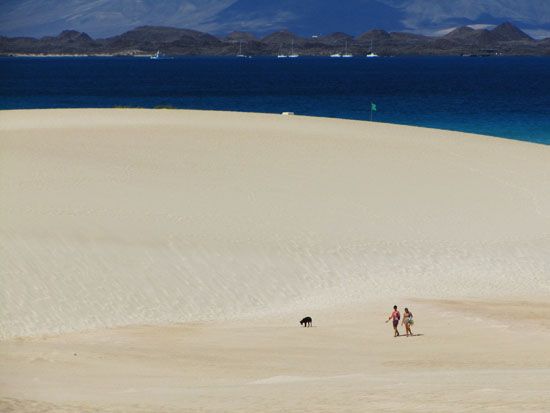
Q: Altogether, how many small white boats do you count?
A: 7